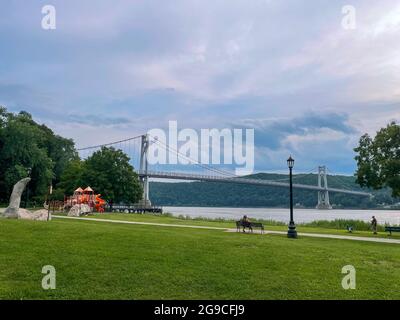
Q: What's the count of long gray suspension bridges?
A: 1